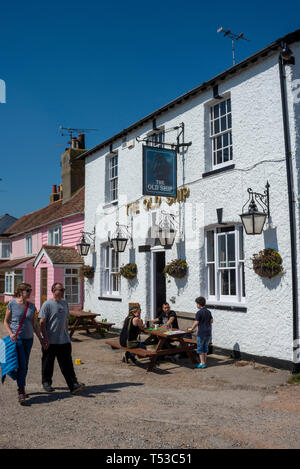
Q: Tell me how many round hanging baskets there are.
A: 4